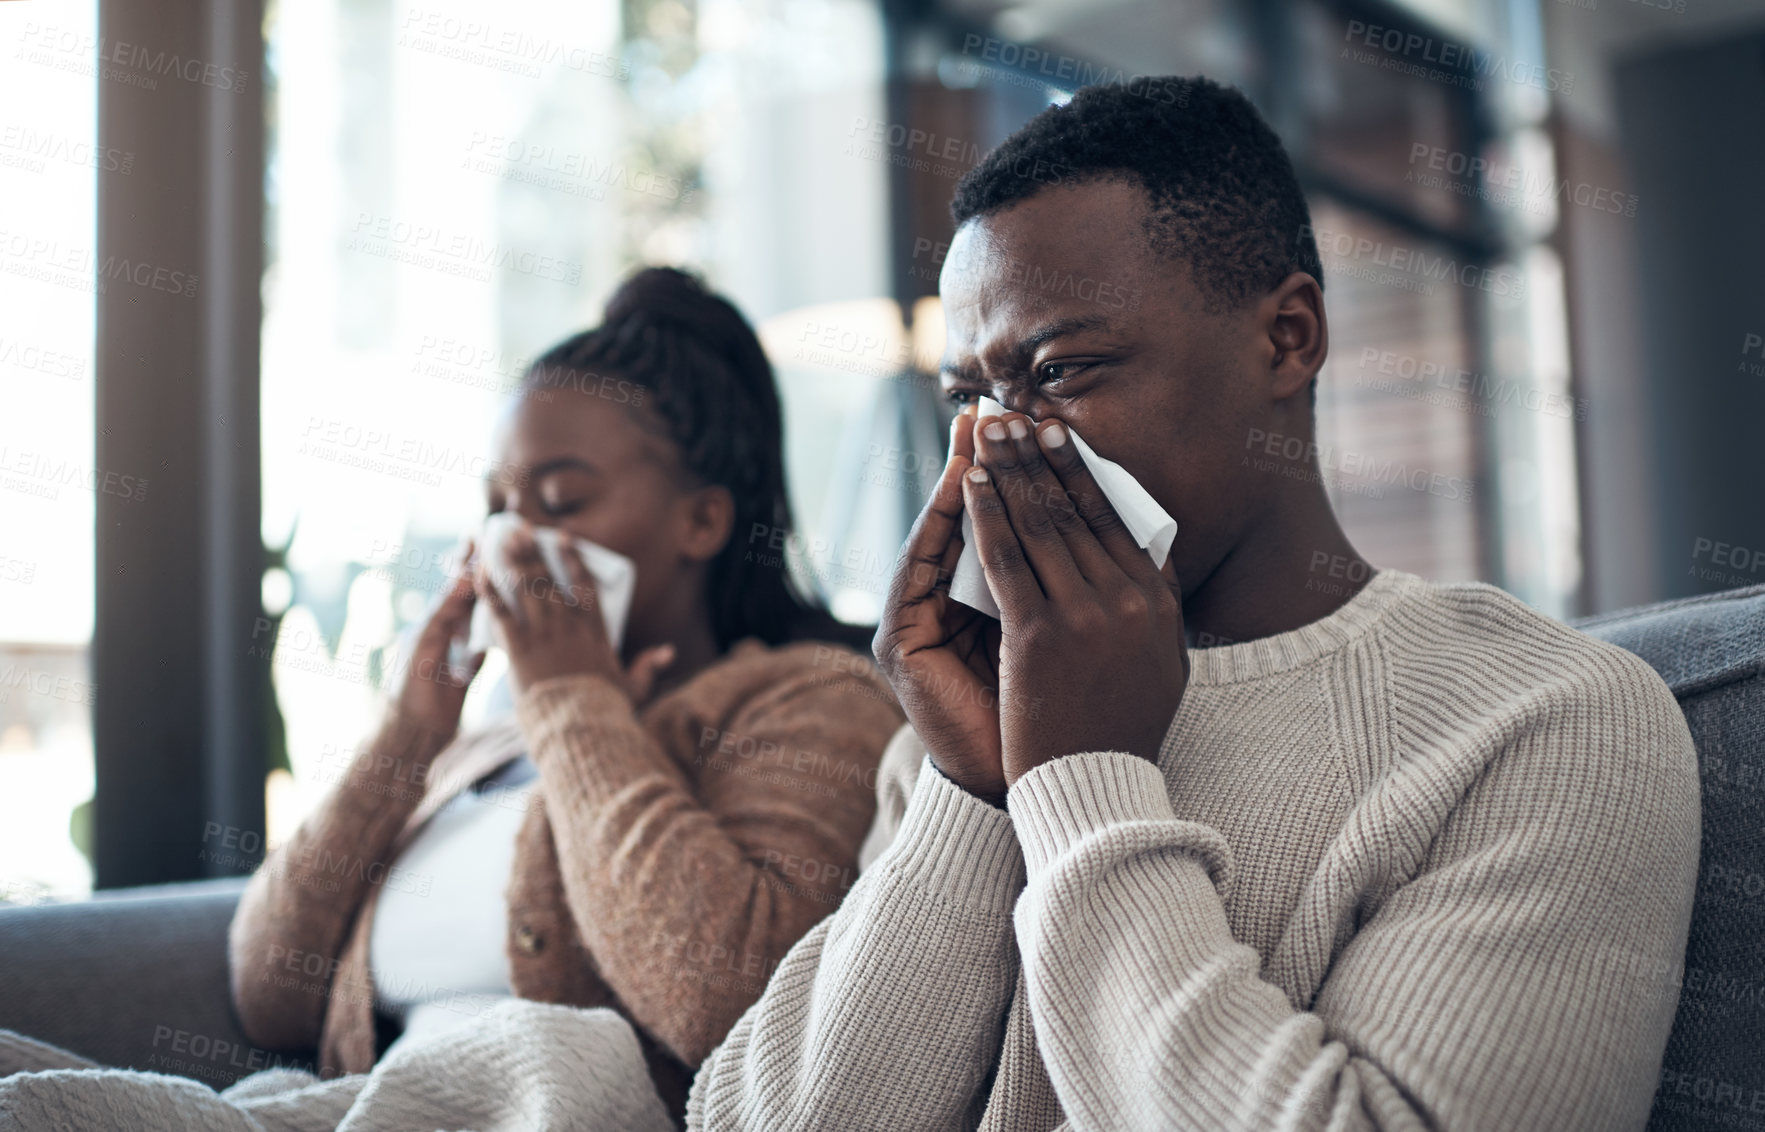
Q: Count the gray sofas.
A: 1